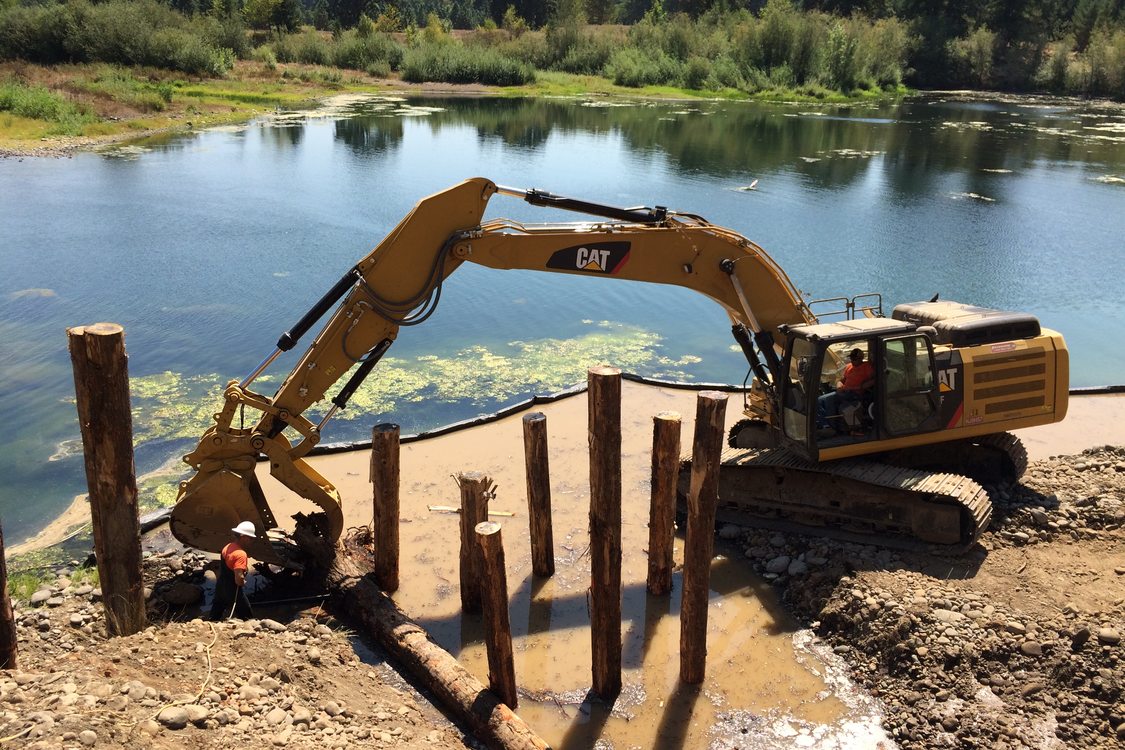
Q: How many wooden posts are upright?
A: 9